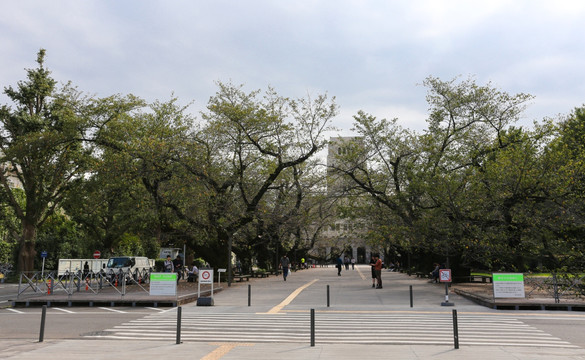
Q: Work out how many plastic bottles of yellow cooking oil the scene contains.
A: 0